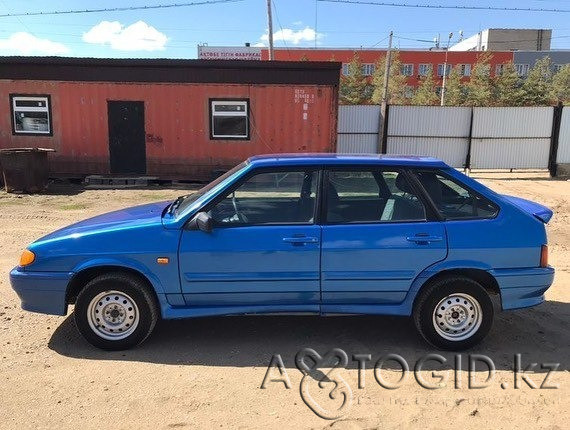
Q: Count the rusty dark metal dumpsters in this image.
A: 1